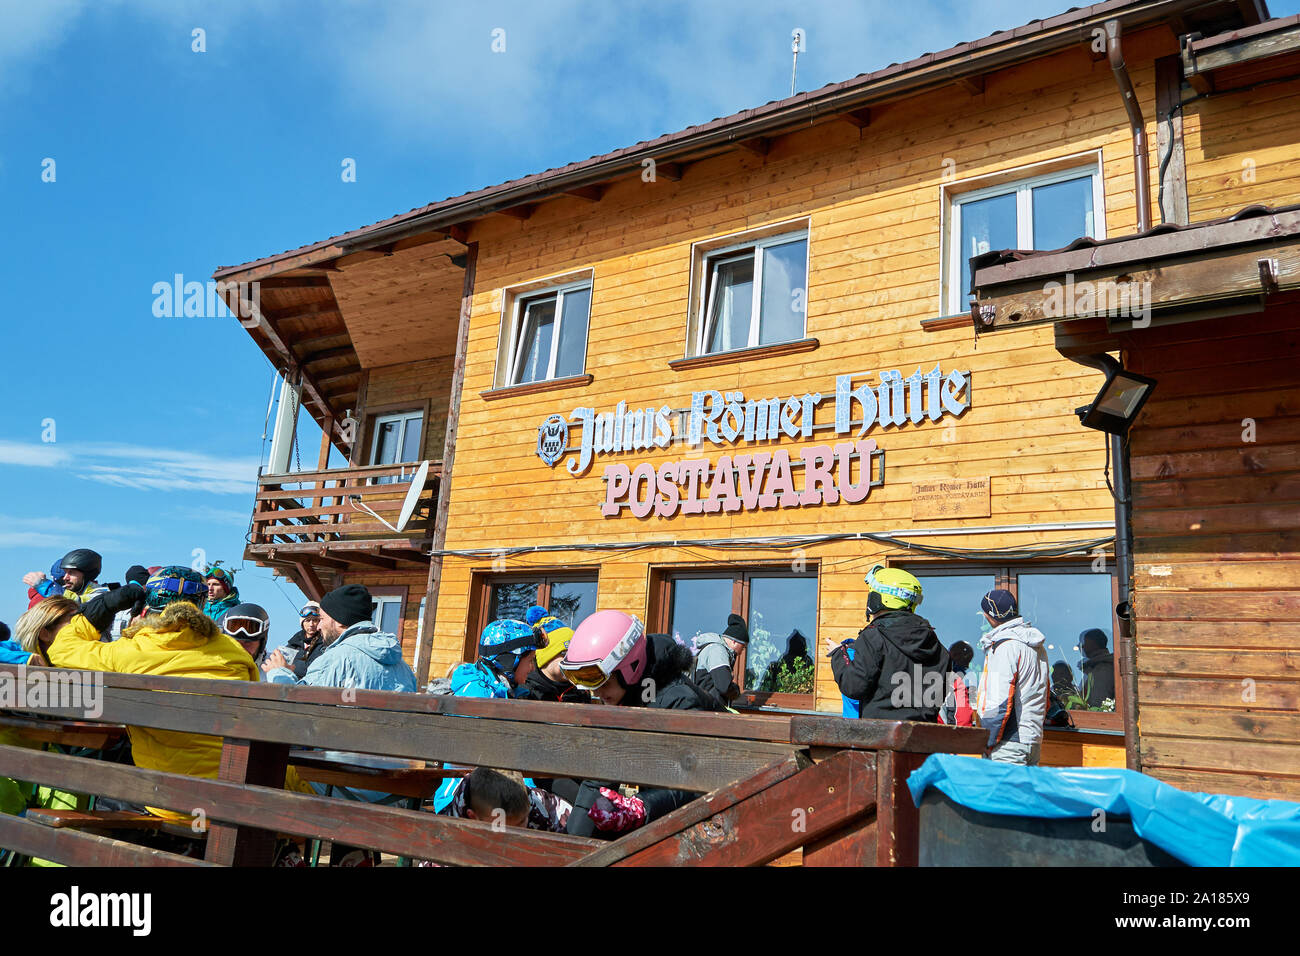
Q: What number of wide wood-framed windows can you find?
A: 3